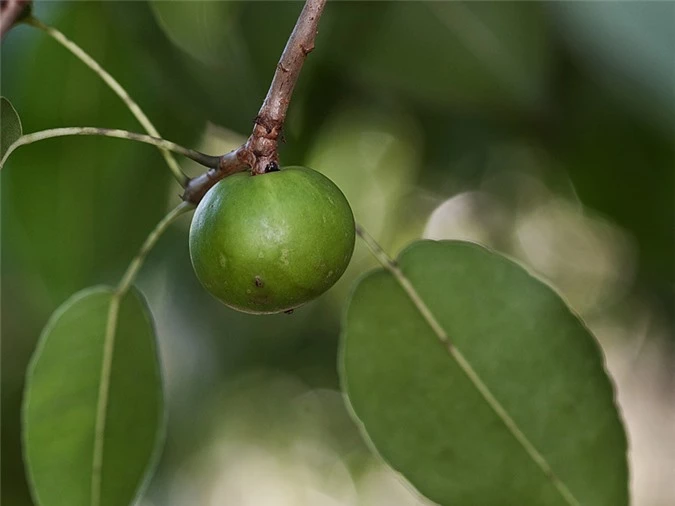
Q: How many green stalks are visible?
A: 4